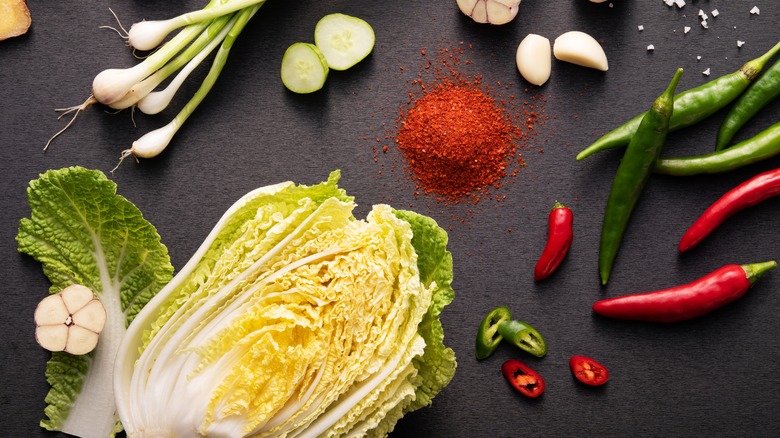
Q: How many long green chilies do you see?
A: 4